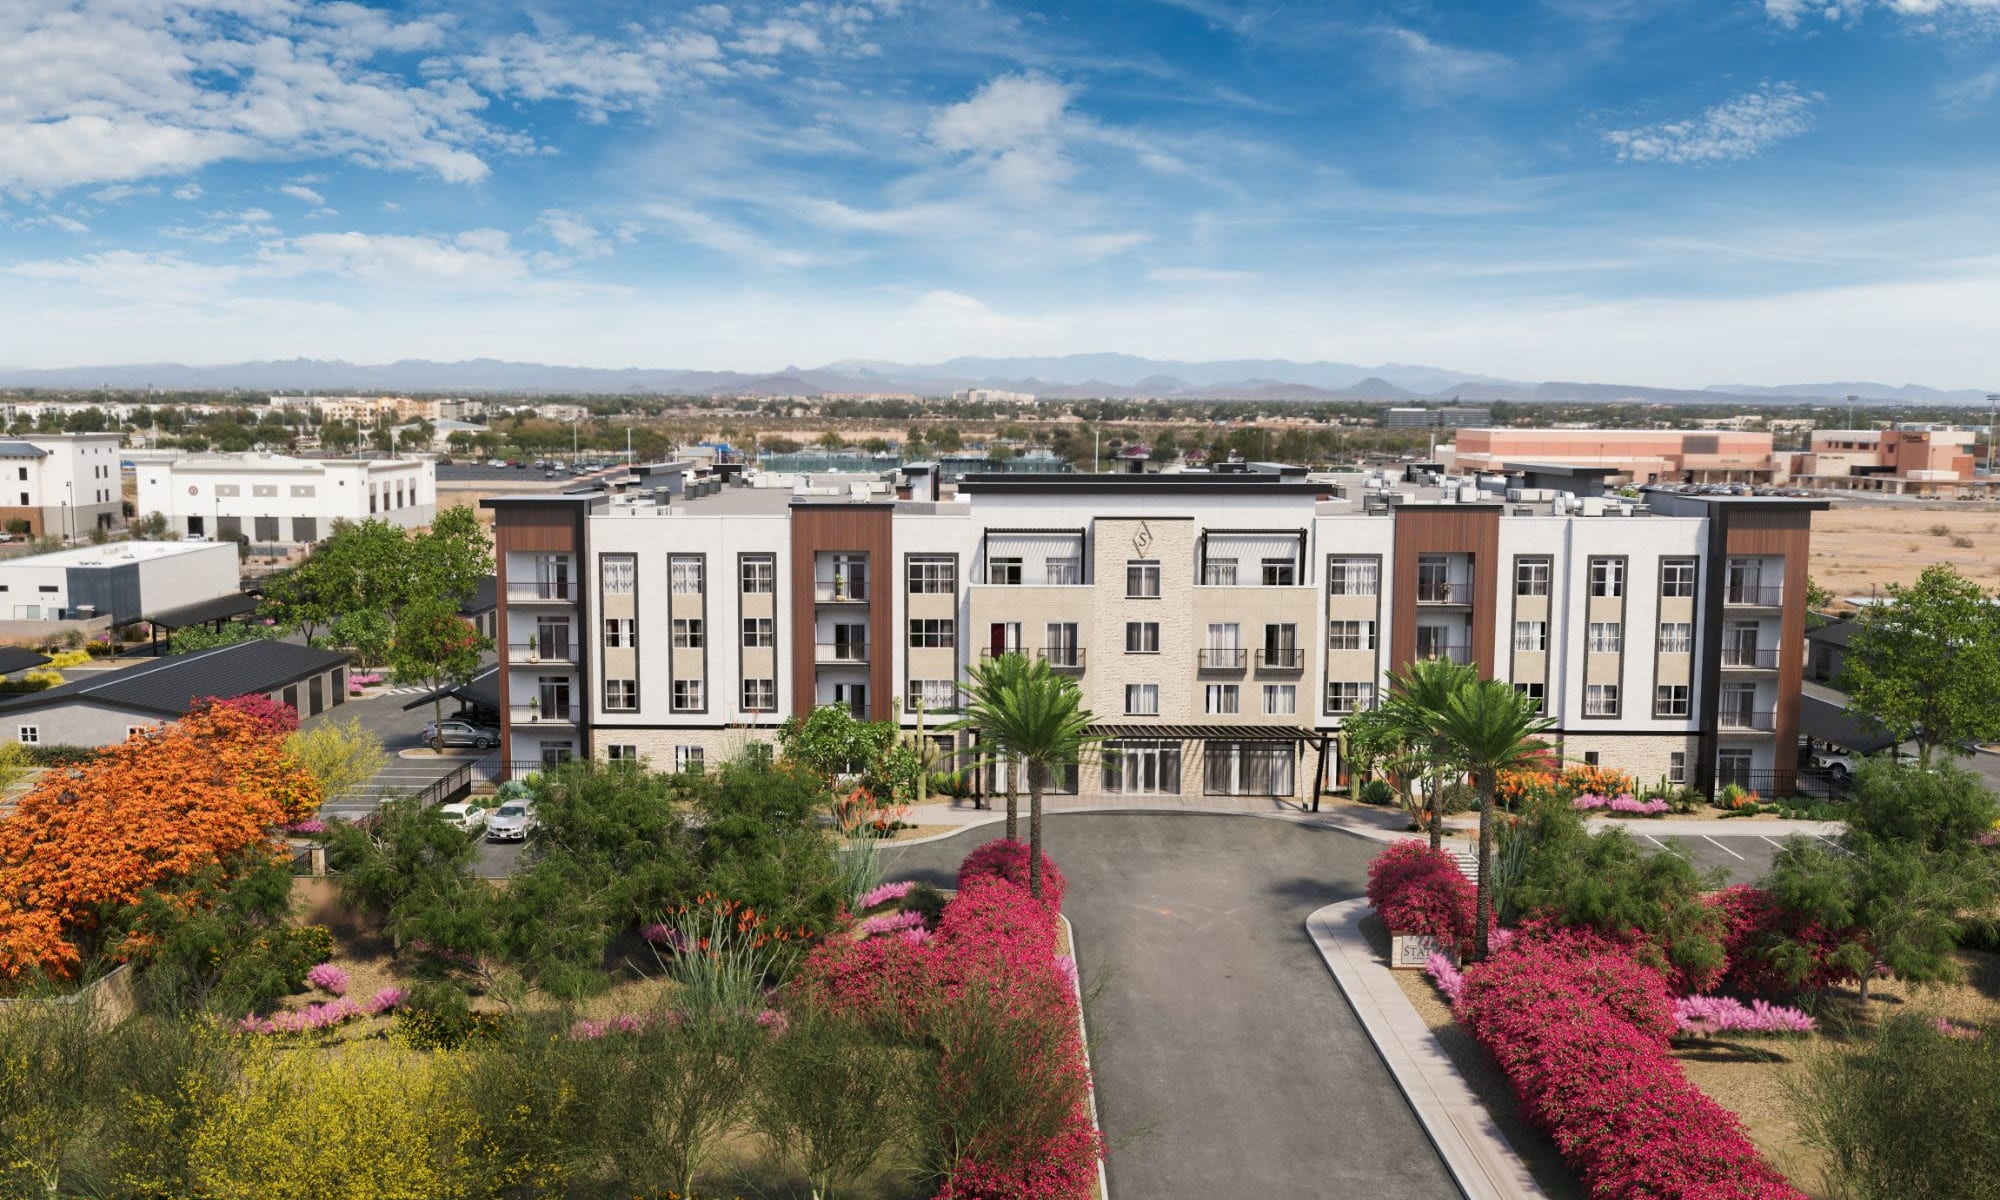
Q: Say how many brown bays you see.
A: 4